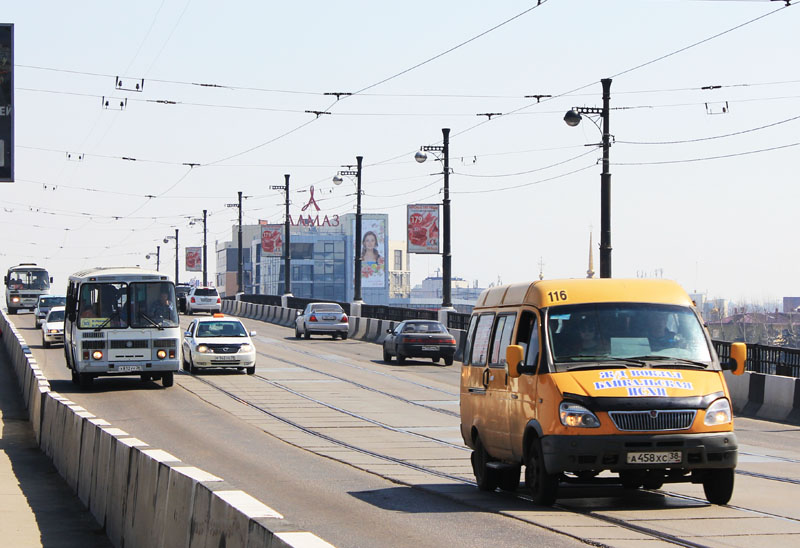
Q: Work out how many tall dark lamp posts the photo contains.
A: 8